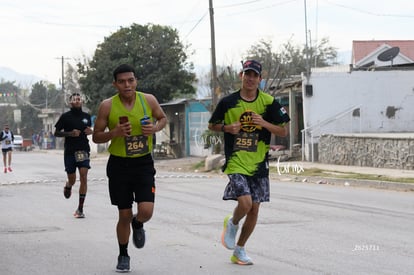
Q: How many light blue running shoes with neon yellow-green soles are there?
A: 2